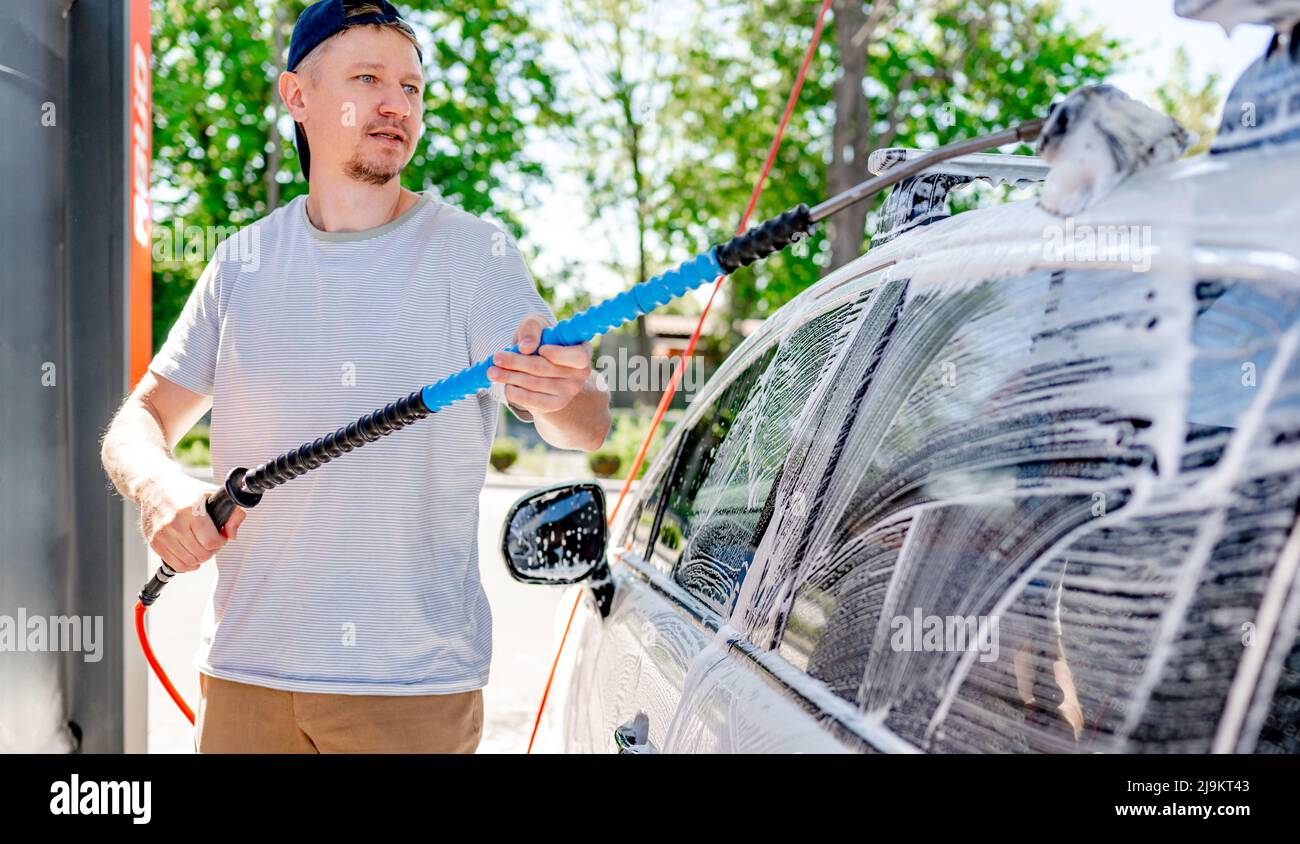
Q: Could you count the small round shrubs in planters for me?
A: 2